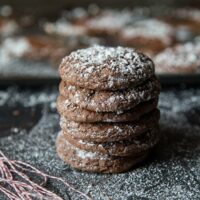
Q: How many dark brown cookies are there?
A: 6